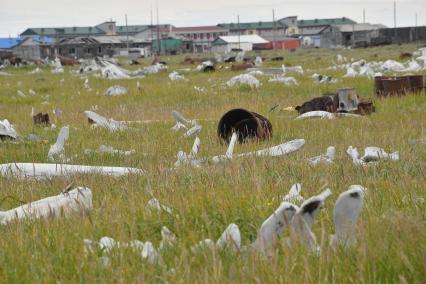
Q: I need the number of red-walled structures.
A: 1